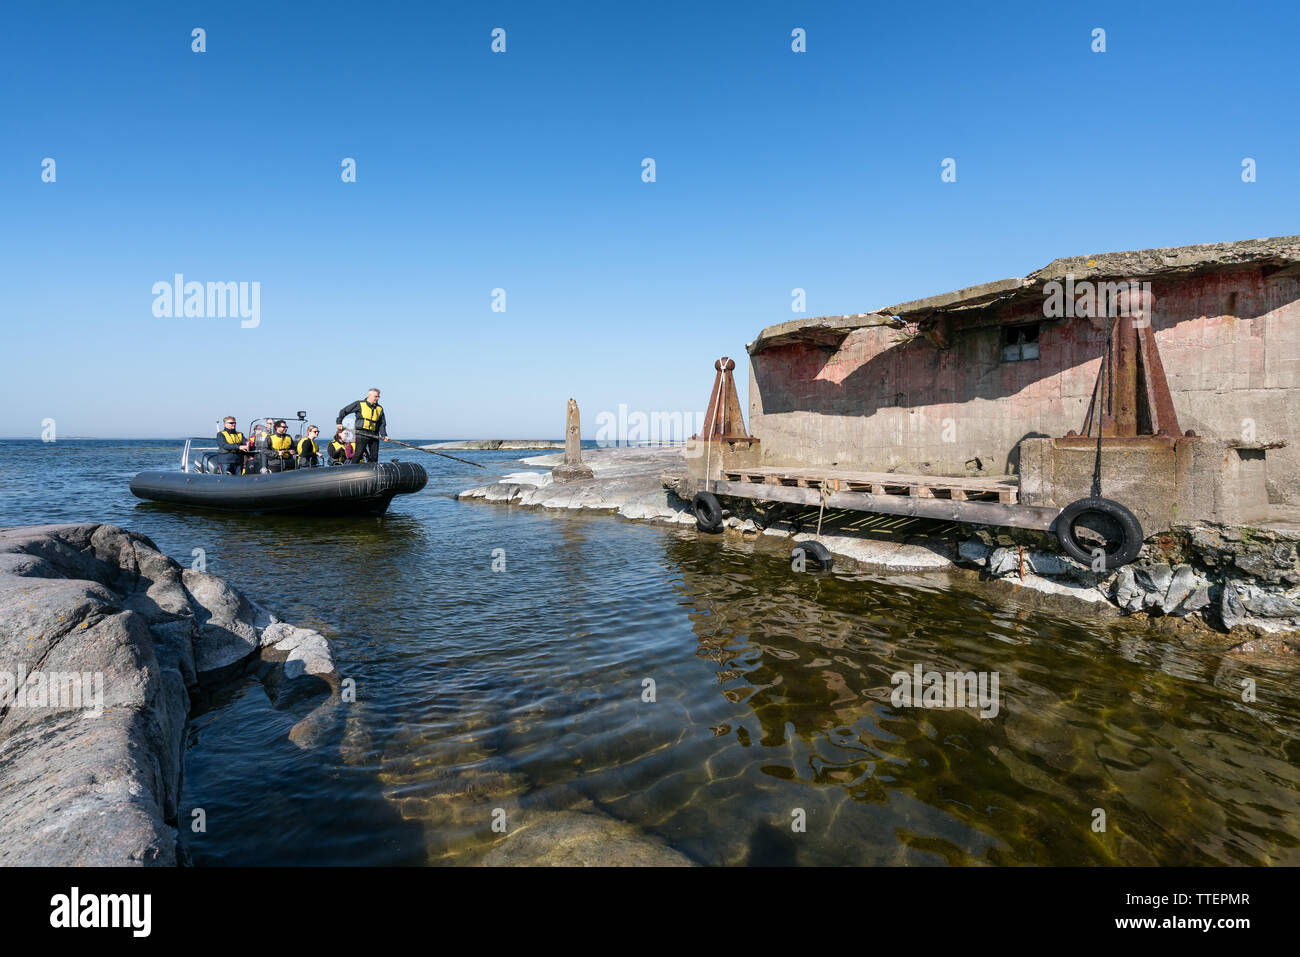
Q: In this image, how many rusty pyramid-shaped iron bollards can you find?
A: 2